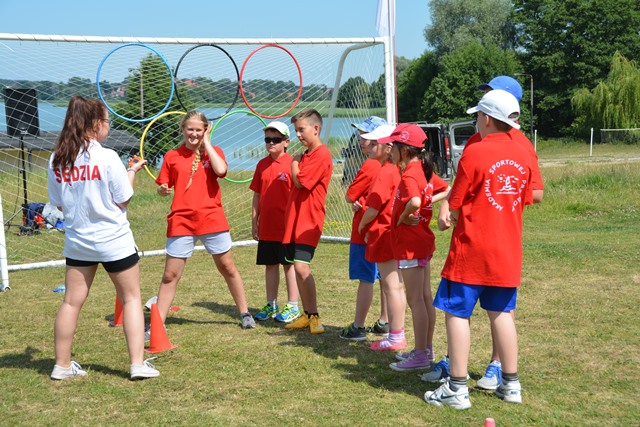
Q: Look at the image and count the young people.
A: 9